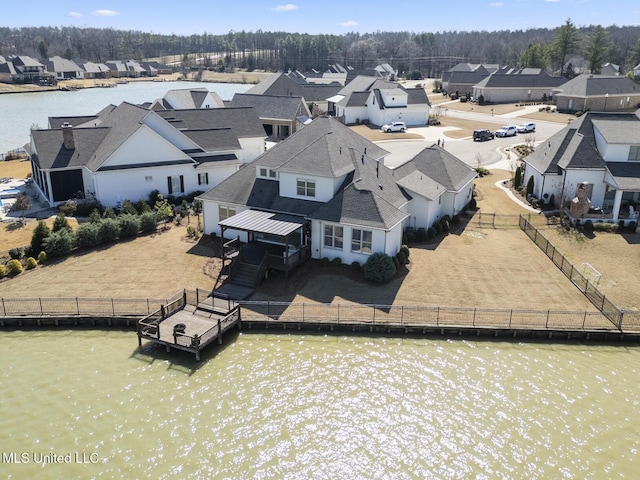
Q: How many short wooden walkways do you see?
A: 1